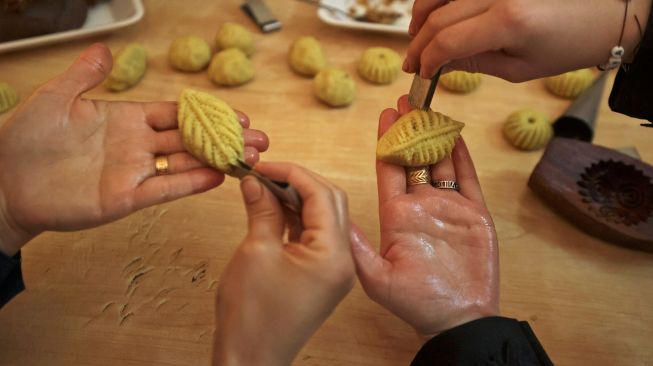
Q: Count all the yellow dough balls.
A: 11